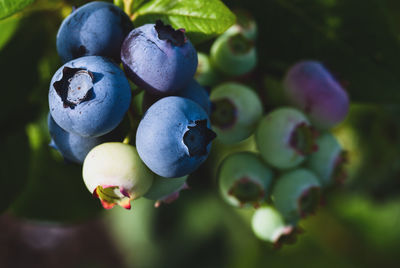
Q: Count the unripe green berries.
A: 11